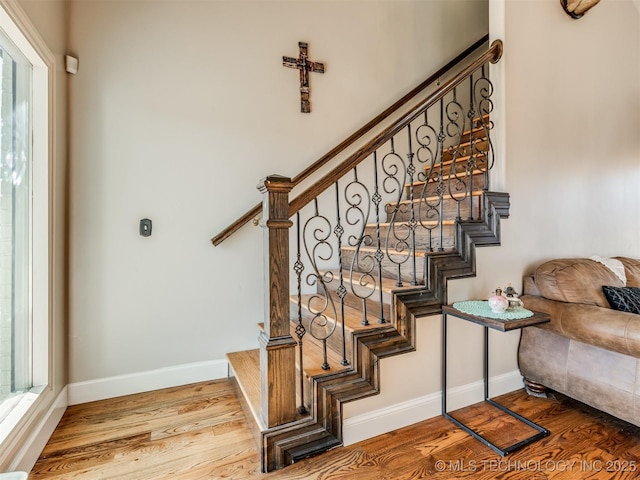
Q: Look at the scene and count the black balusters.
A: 12